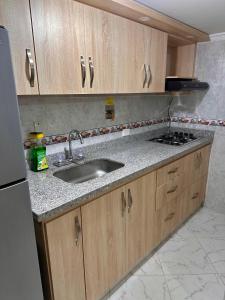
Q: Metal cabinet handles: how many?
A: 14